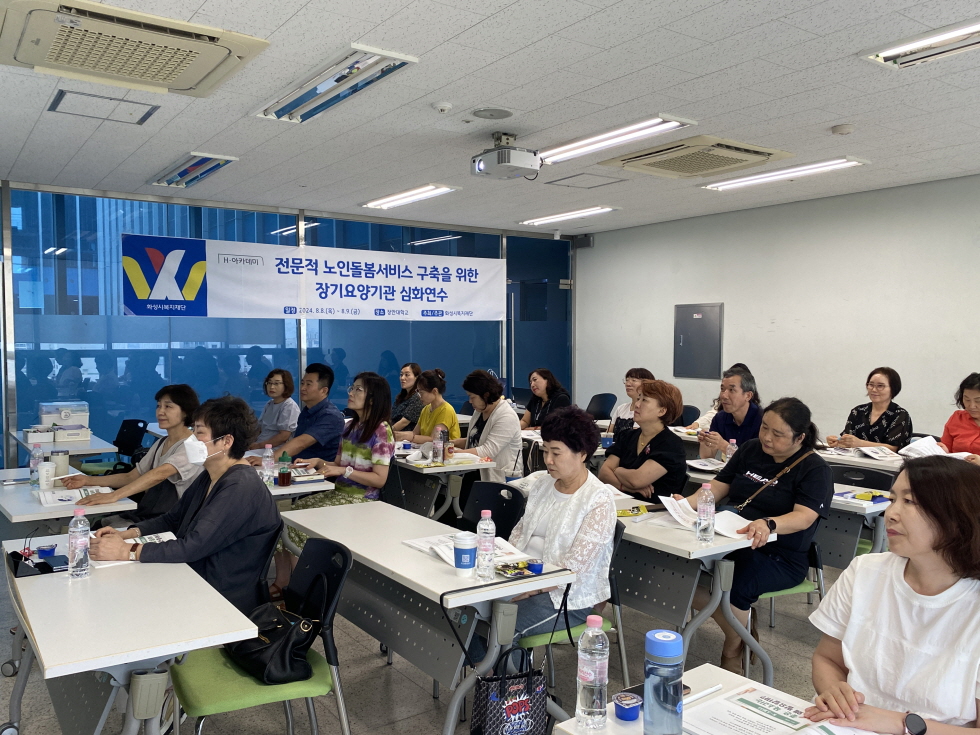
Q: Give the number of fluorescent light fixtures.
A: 7